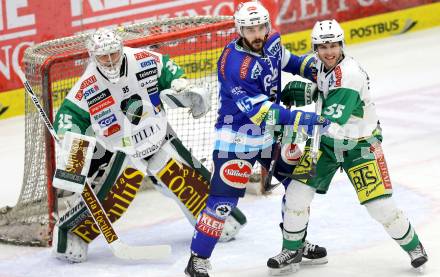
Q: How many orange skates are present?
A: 0